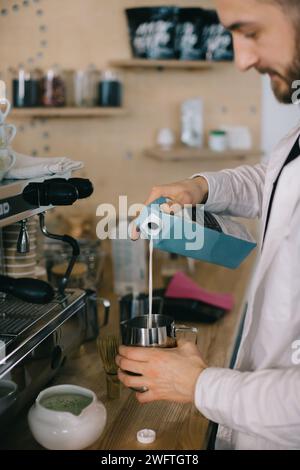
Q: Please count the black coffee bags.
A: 3